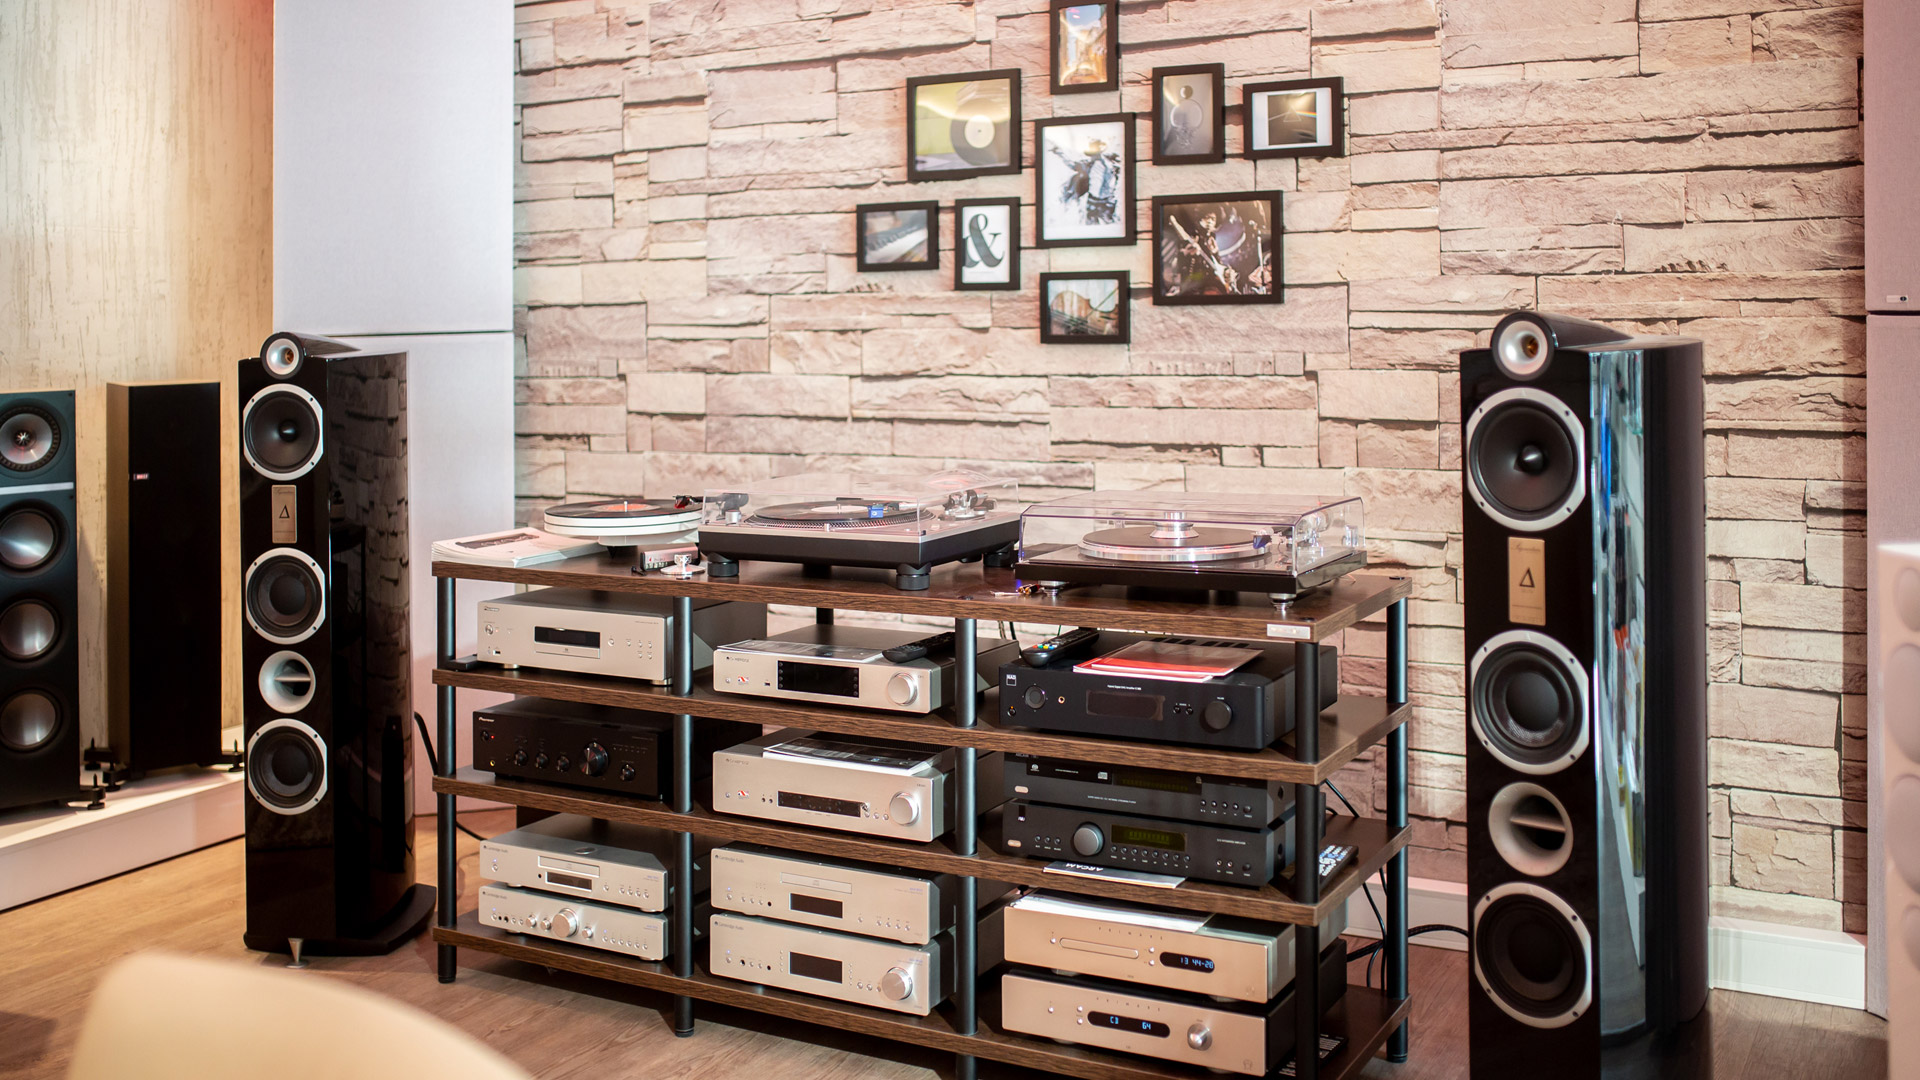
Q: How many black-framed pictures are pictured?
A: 9